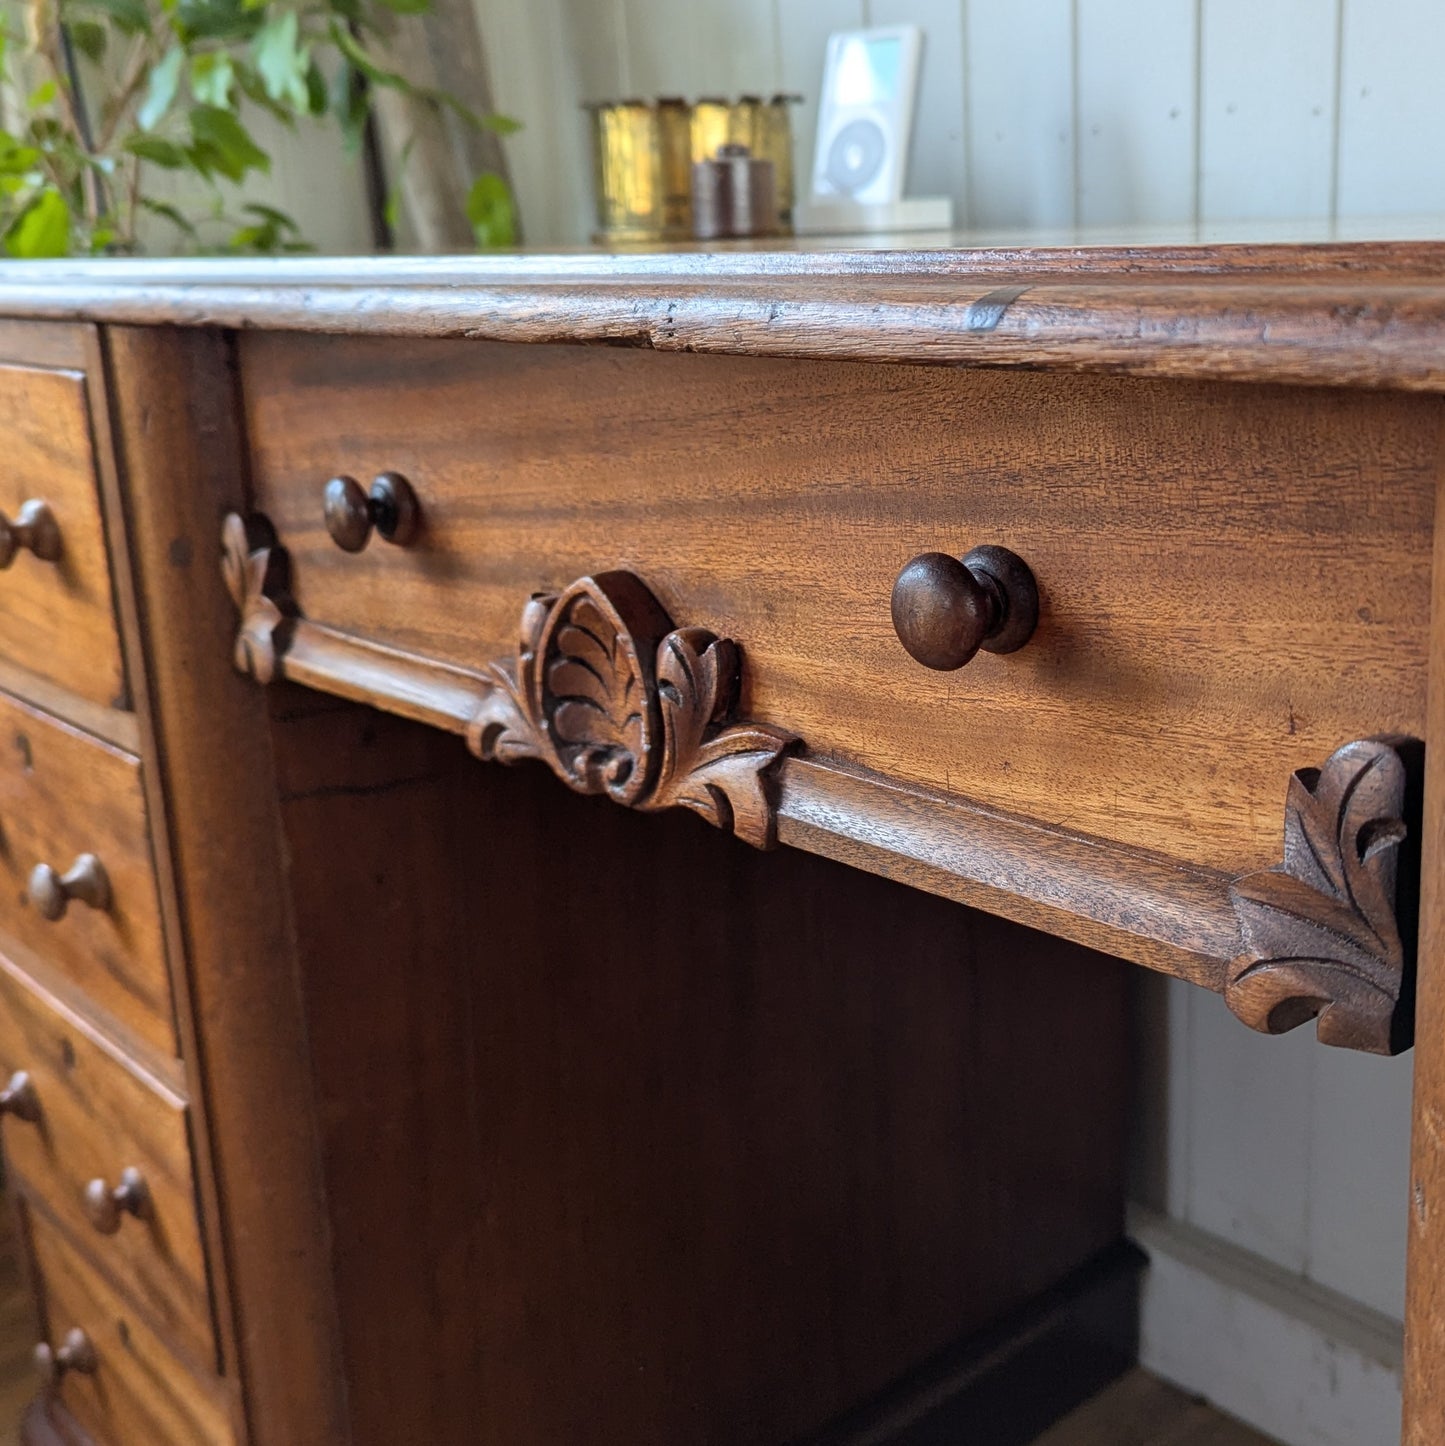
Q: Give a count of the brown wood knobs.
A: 7